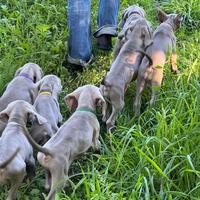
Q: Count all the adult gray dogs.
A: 0